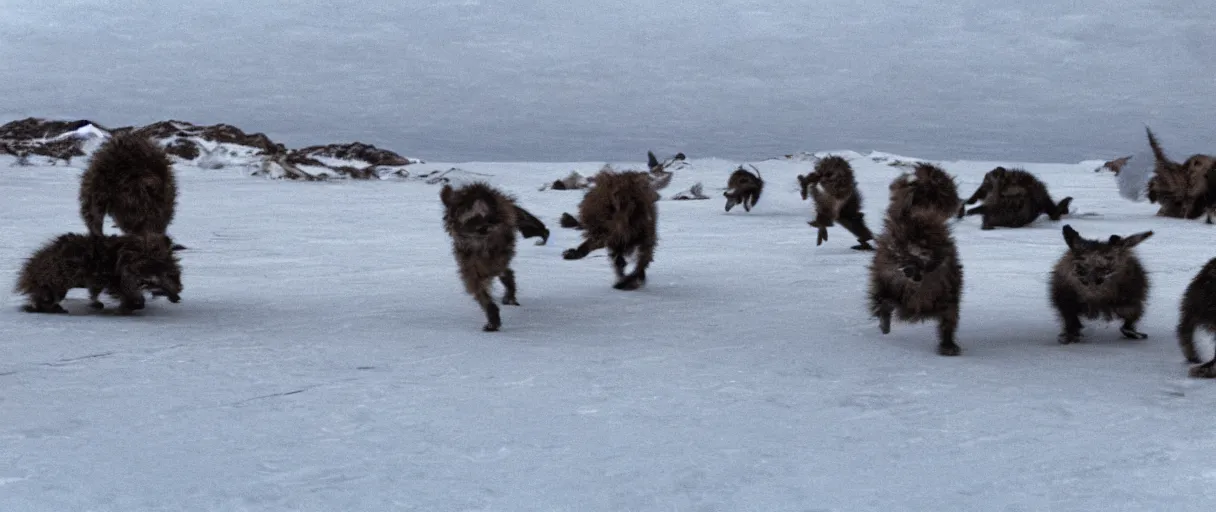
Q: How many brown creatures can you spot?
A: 12